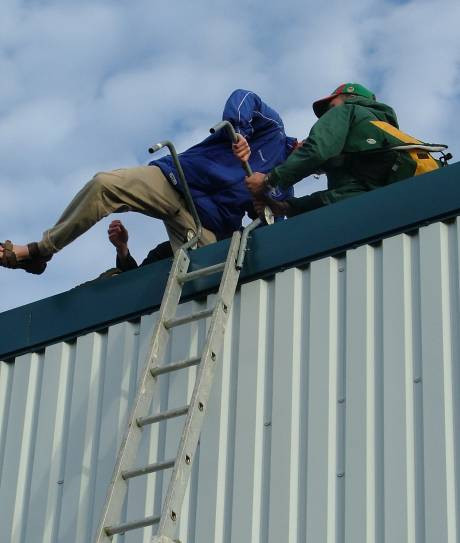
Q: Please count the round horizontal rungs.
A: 6